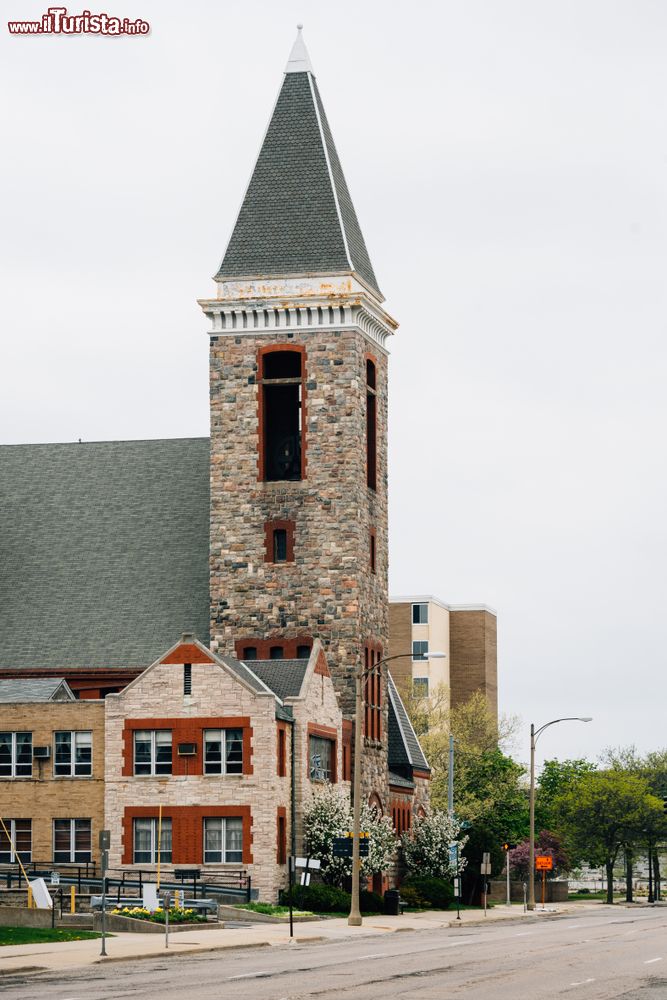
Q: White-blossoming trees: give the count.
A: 2